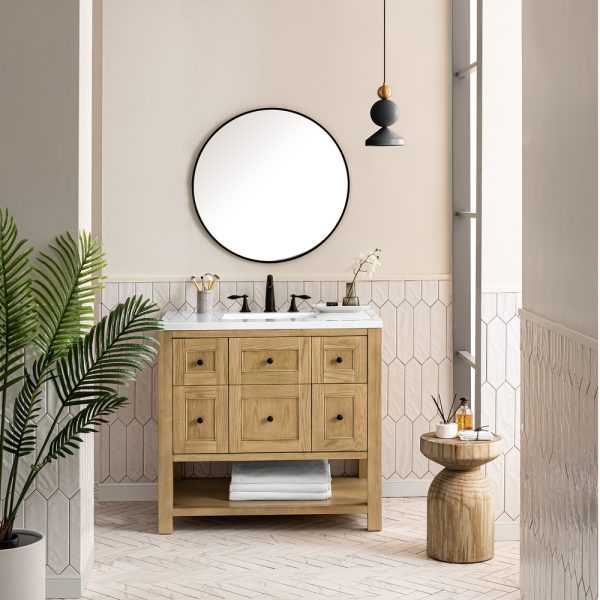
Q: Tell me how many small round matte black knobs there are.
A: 6